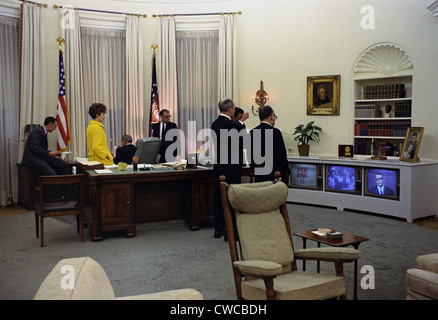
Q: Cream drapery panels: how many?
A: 5